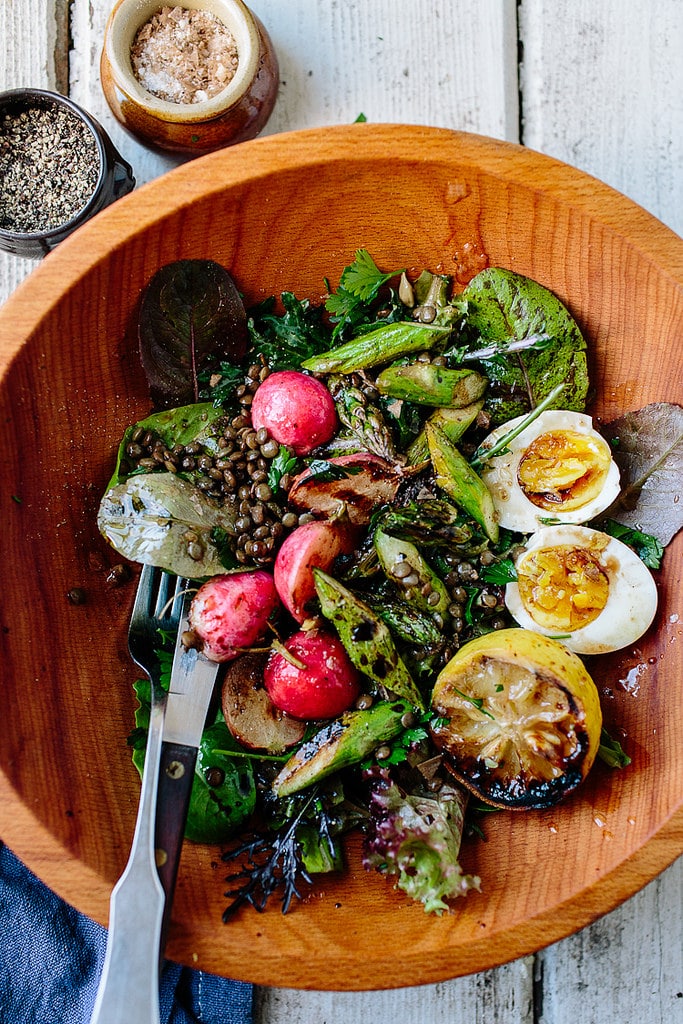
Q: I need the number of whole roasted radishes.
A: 3